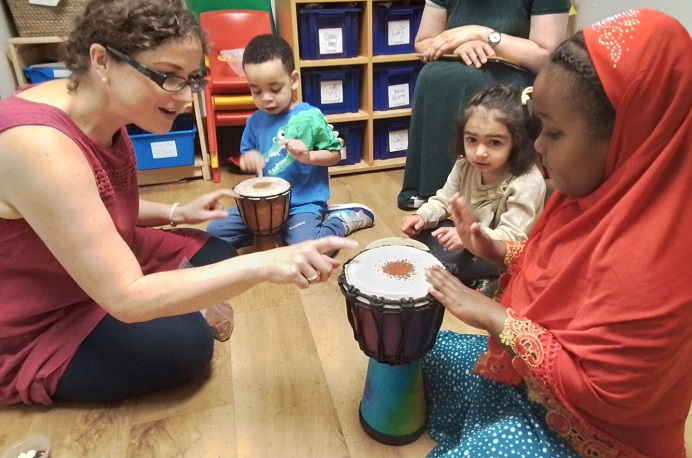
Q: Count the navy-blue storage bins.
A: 6